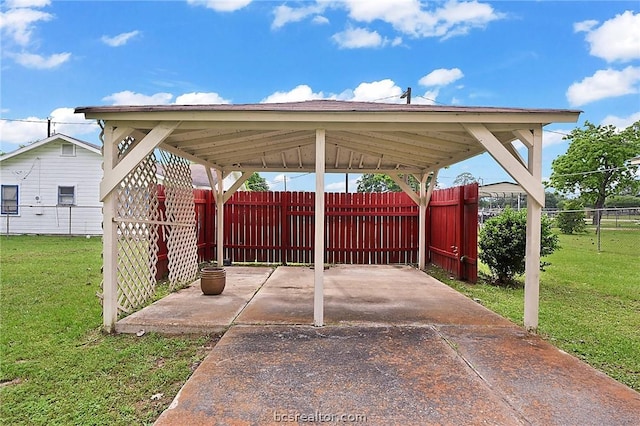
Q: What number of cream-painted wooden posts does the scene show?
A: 5